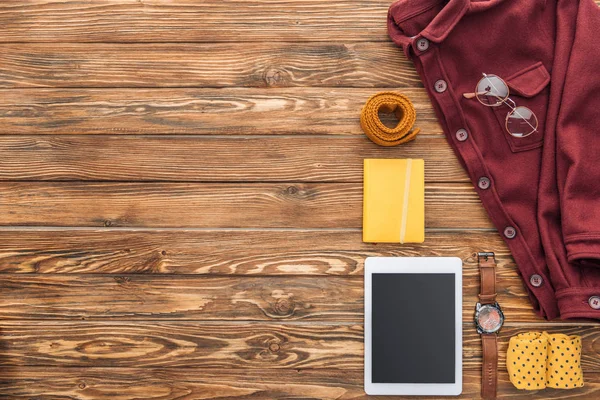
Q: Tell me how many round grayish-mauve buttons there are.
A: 7